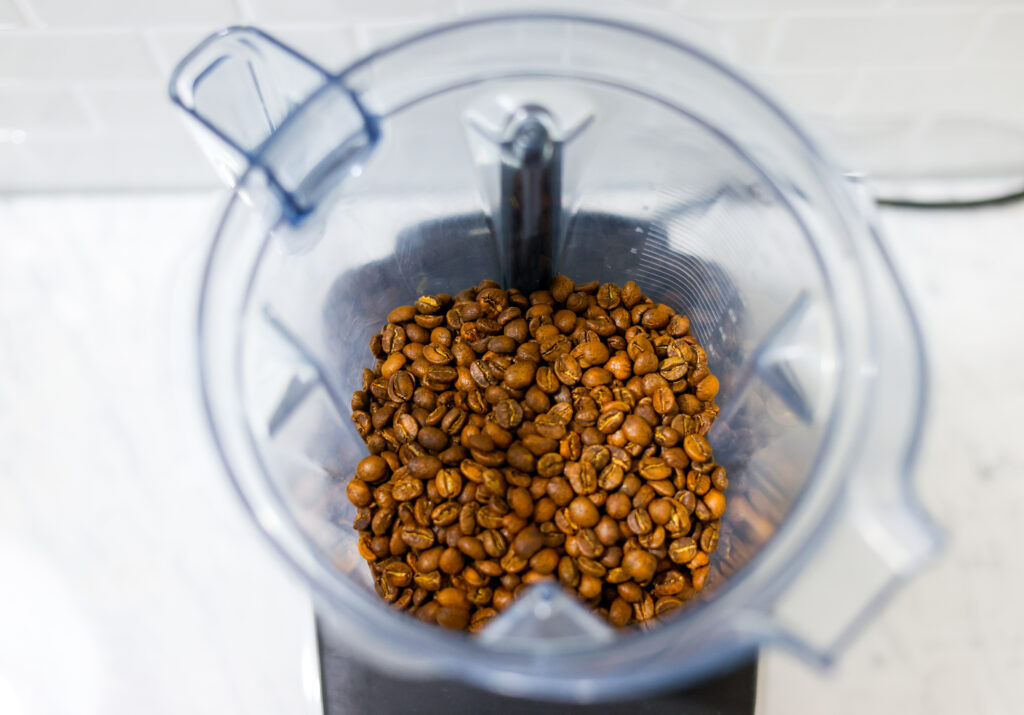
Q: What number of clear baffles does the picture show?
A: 4